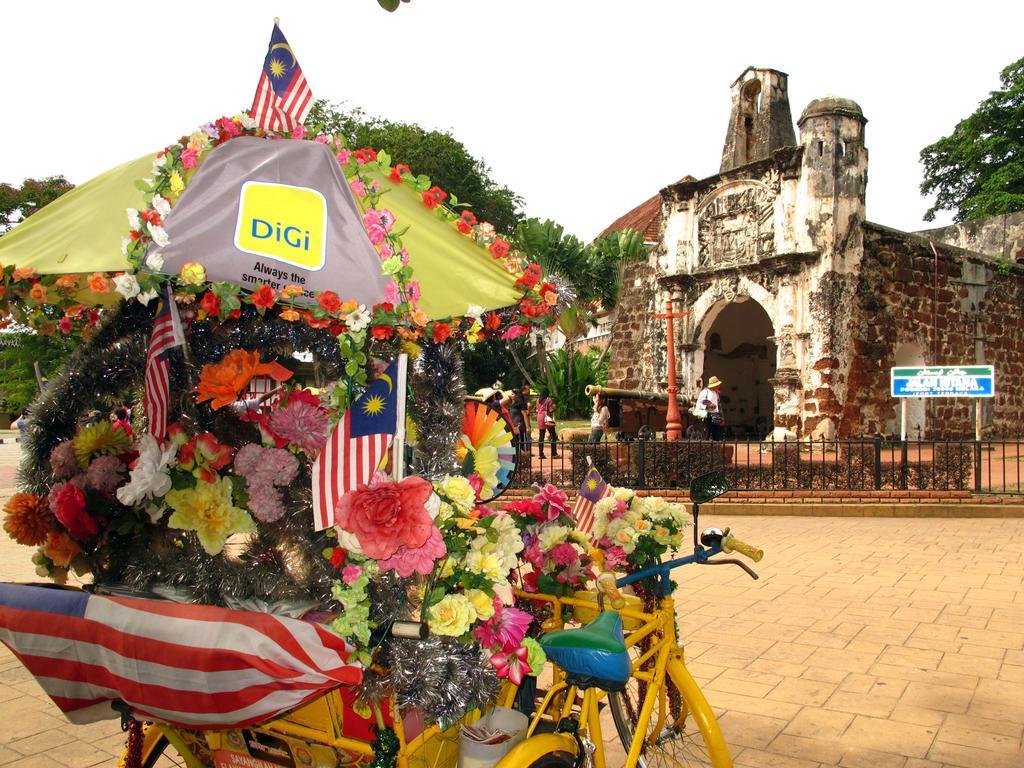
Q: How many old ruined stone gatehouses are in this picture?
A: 1